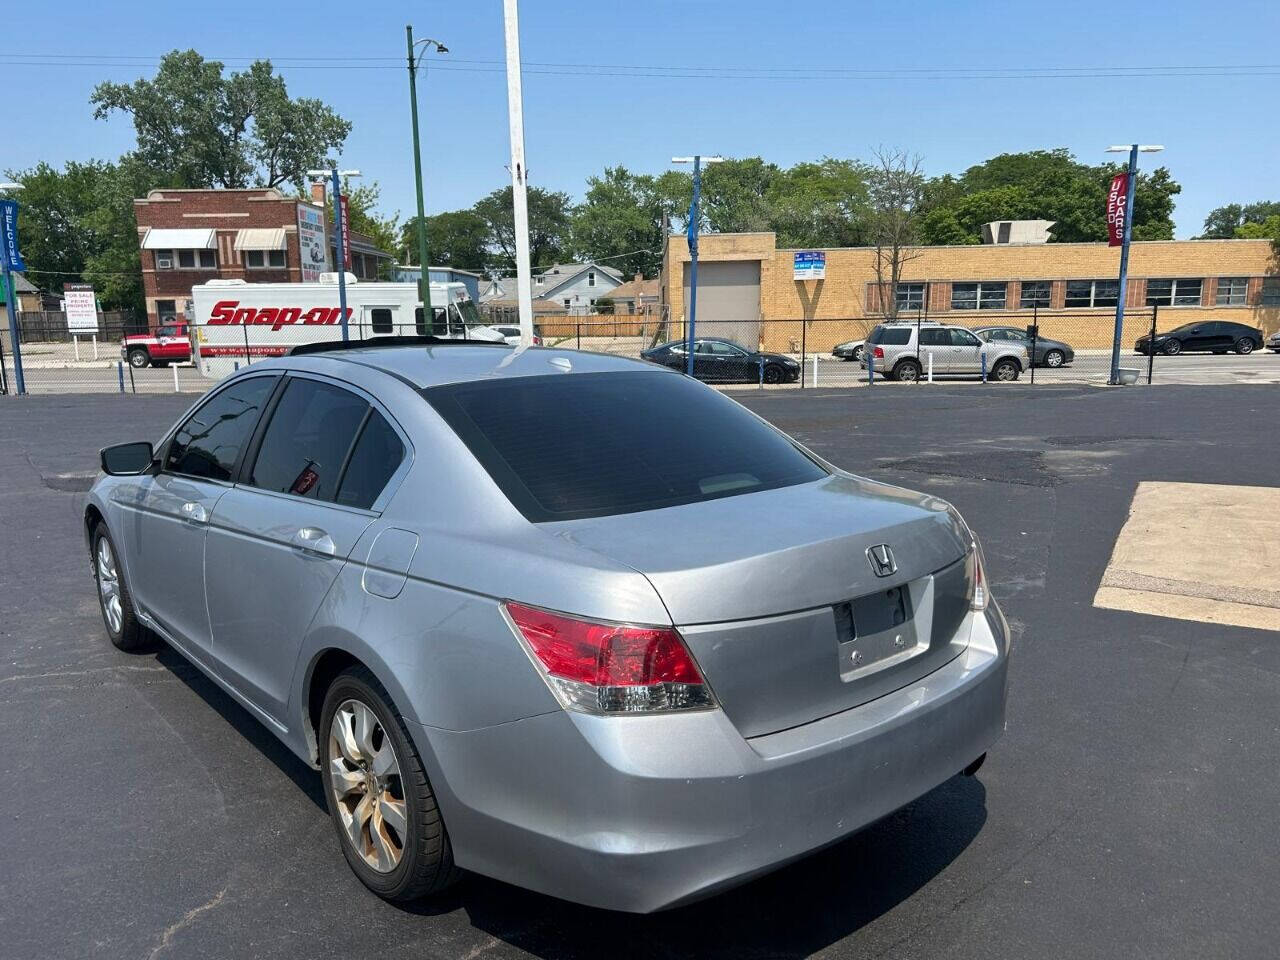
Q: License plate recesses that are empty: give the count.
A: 1